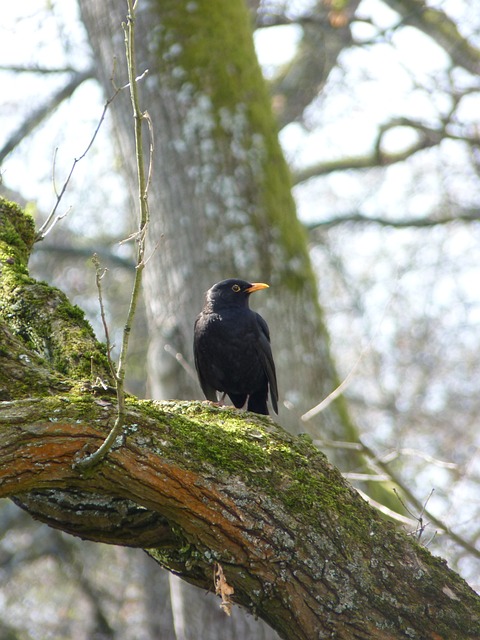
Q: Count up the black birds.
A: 1